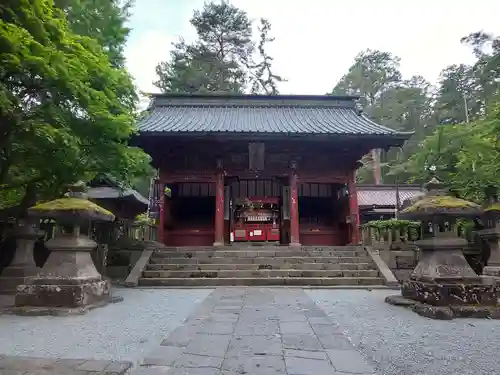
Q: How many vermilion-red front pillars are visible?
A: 4